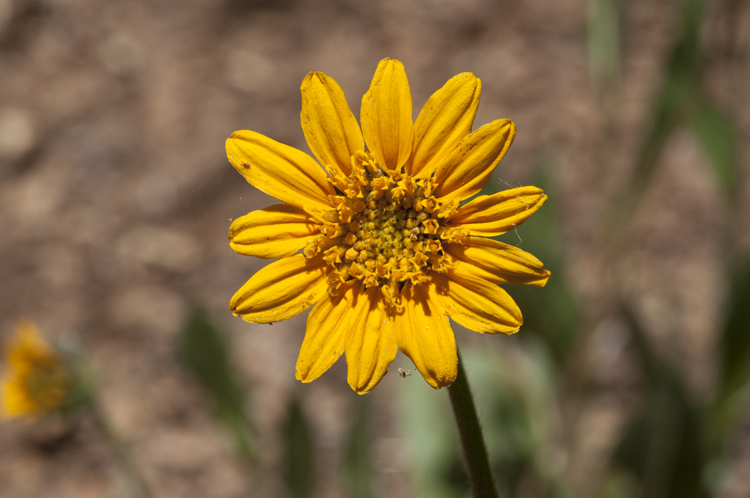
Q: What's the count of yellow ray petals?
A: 13